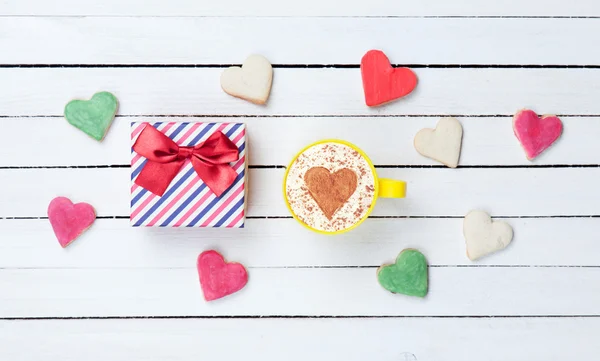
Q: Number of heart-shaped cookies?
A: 9